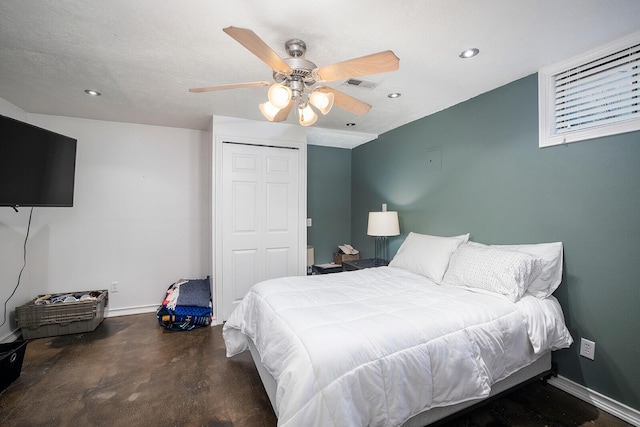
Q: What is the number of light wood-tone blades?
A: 5